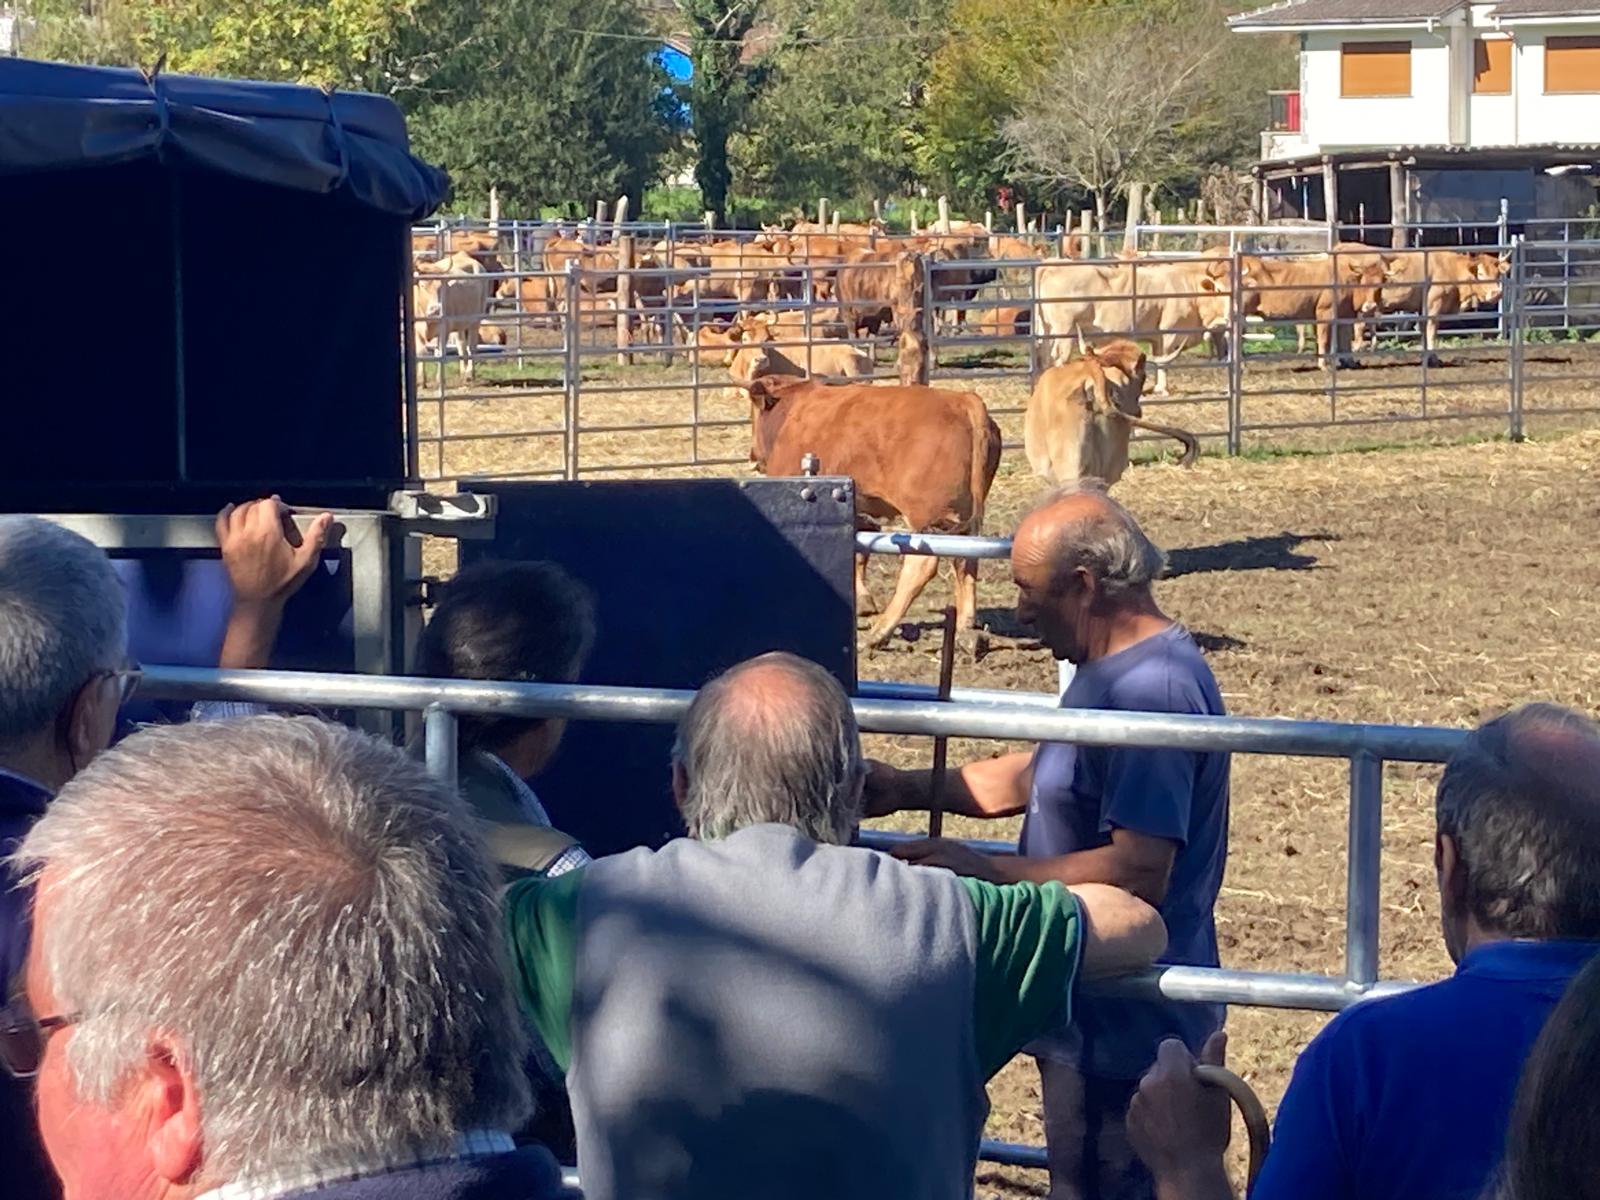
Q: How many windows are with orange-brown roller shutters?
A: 3